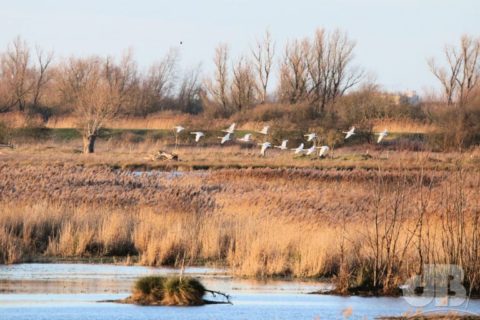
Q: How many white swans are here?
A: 14